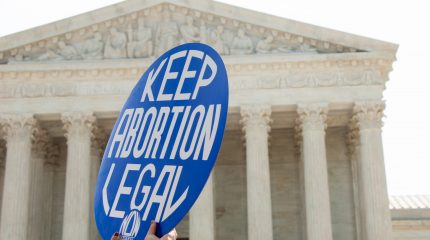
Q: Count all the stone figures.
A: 9